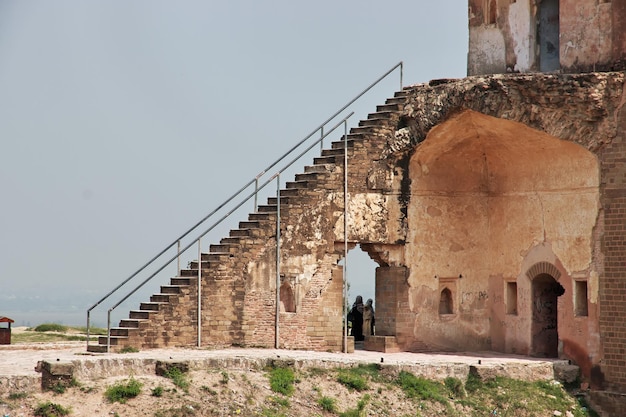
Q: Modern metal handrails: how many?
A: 2